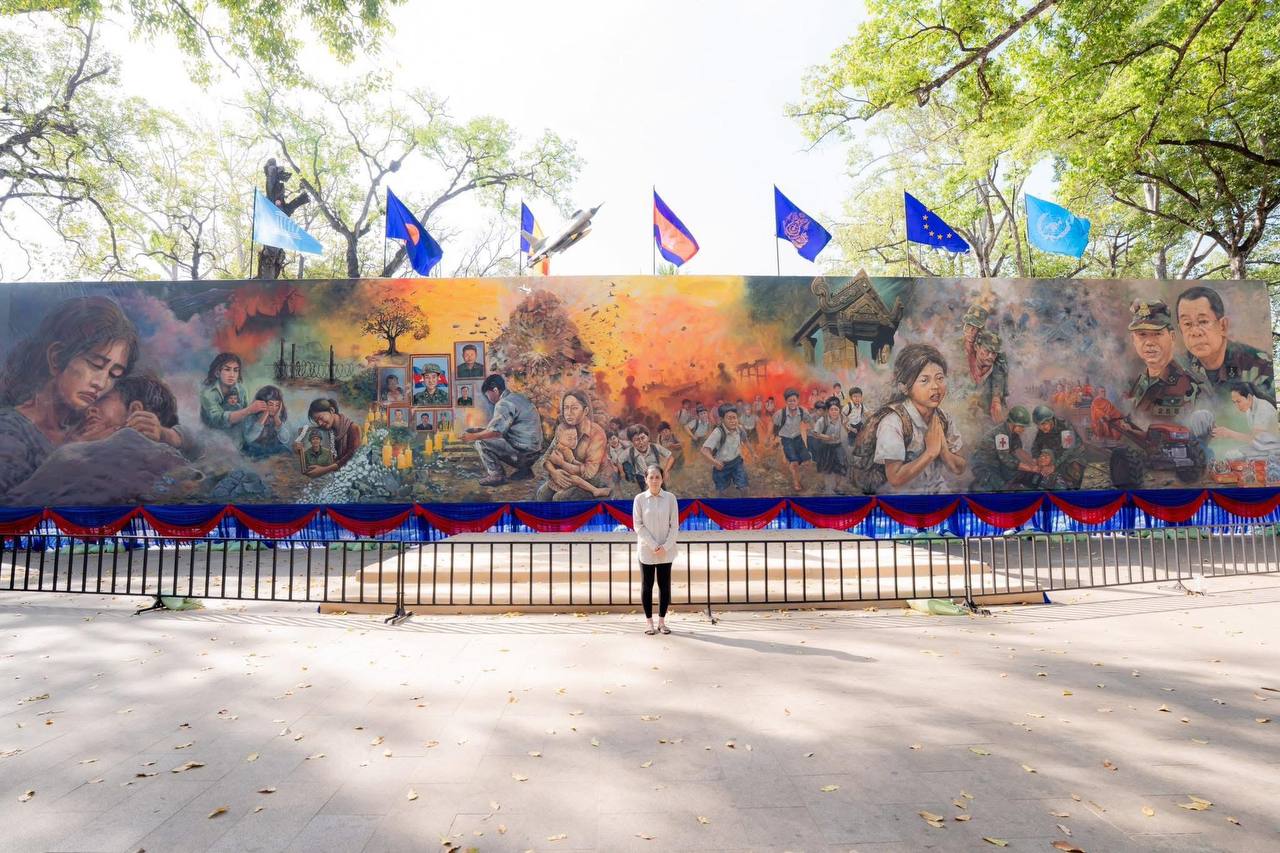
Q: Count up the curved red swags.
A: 15